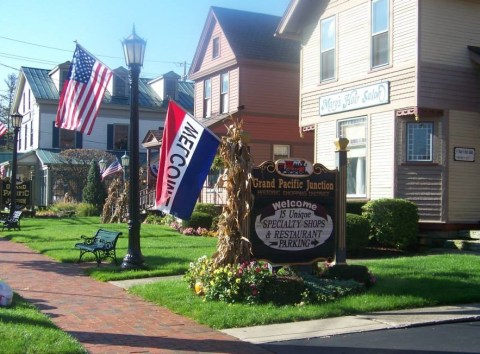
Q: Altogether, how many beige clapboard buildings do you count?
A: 1